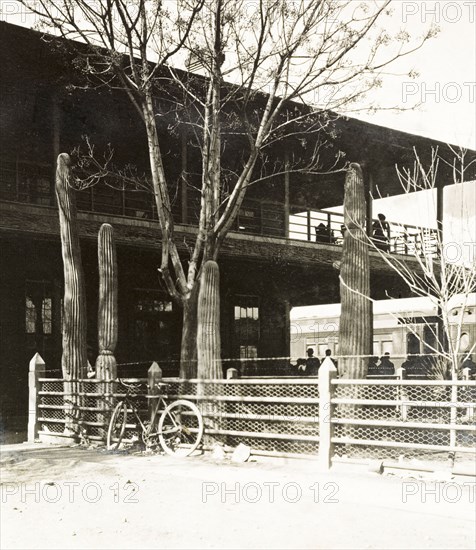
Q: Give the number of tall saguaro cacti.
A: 4